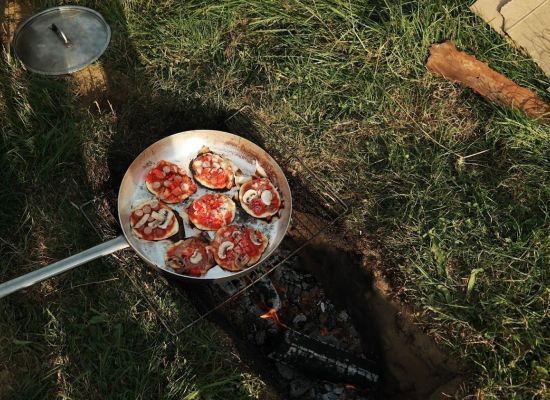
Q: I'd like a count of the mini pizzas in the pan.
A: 7